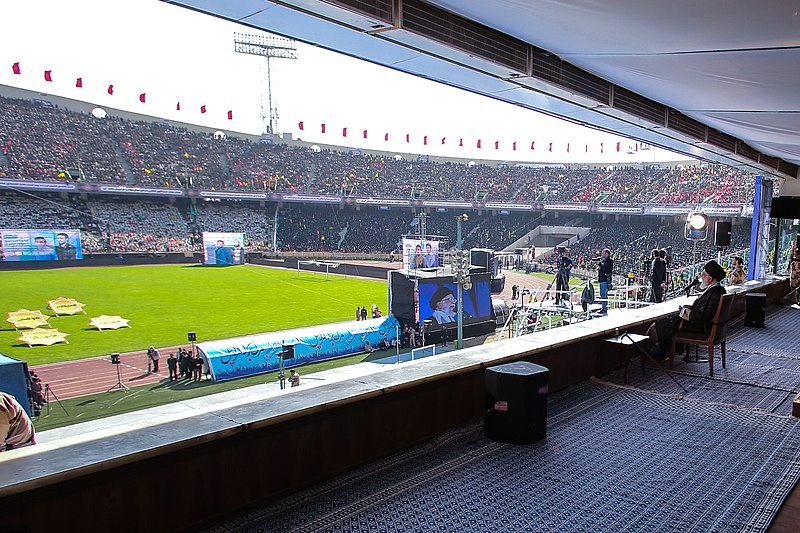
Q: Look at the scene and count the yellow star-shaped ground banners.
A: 4